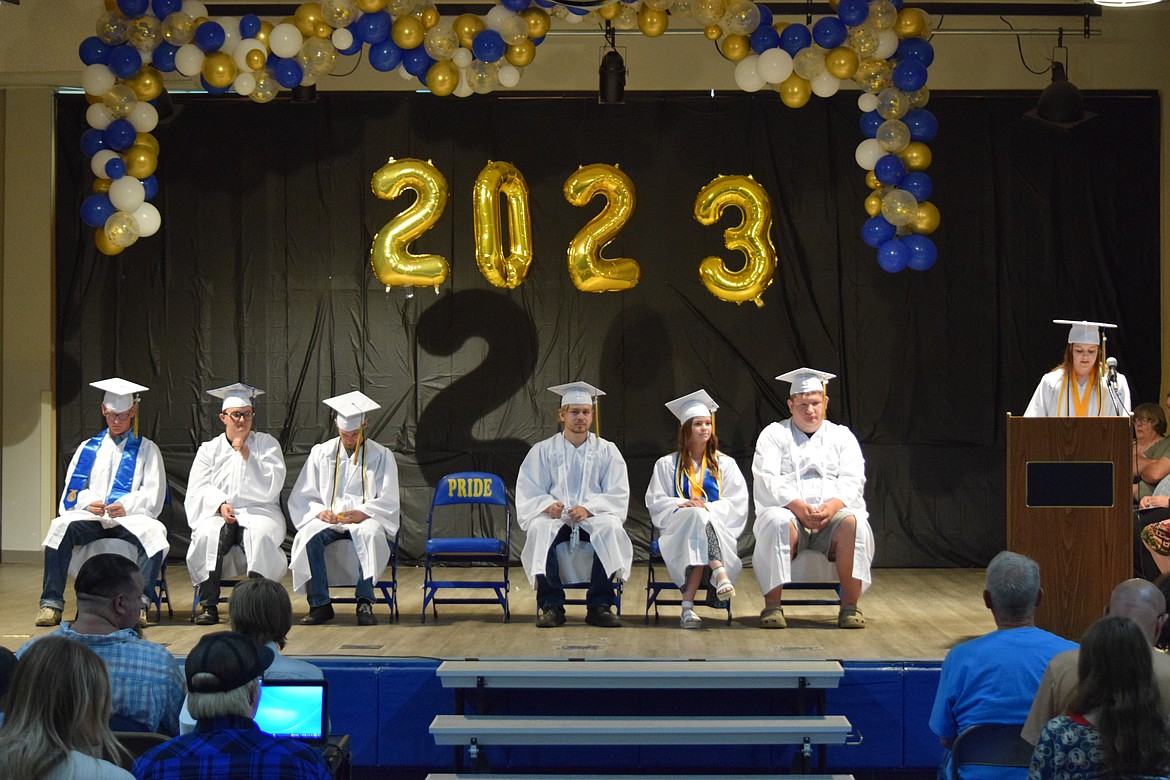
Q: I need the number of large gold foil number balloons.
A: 4